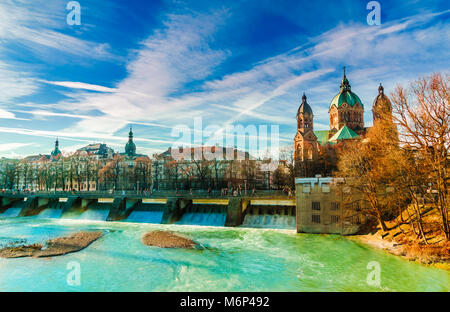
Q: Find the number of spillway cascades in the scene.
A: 6